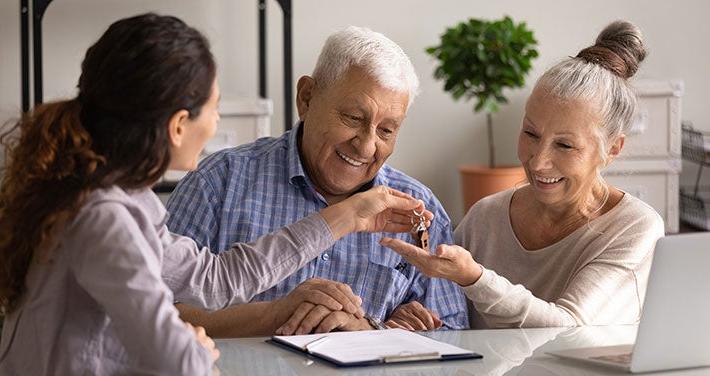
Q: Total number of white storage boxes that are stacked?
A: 2